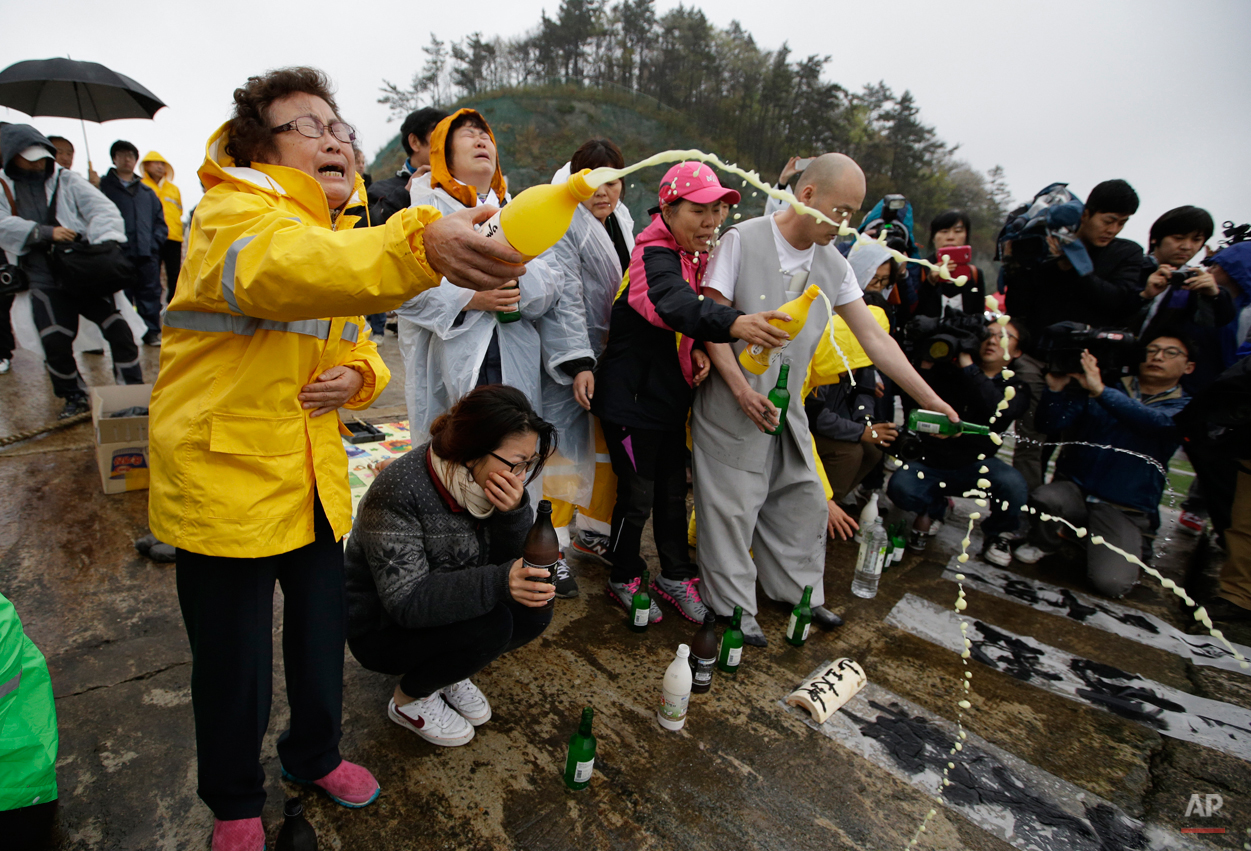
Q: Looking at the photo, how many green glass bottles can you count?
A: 9